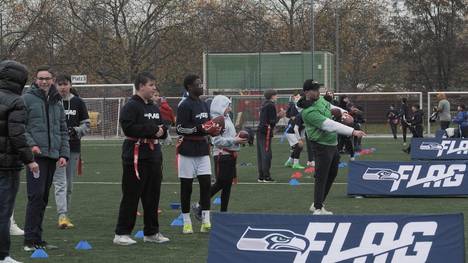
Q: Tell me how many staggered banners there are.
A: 3